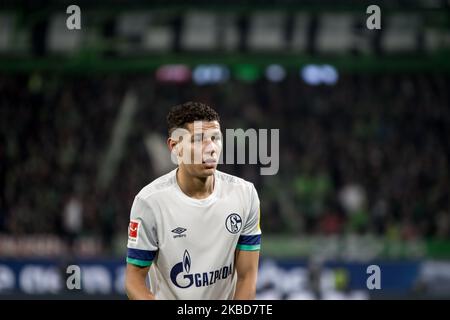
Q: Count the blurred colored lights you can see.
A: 5